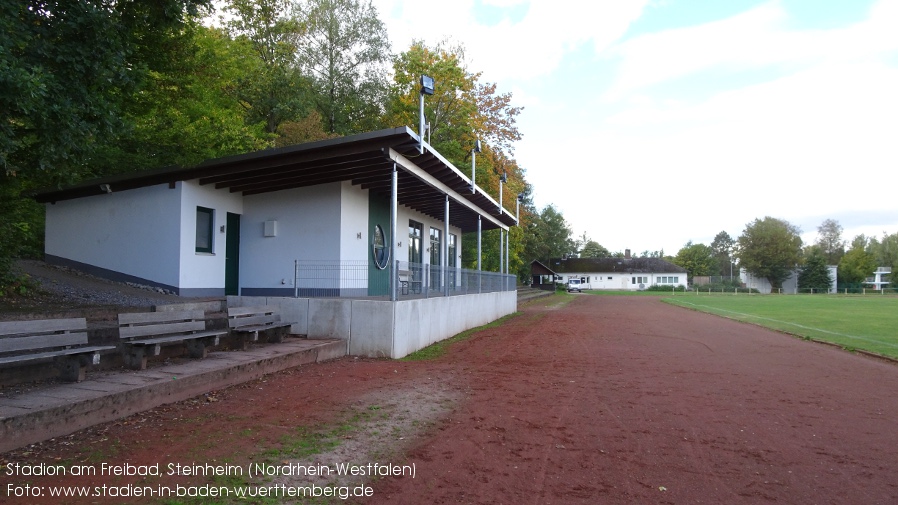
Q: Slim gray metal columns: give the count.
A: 5